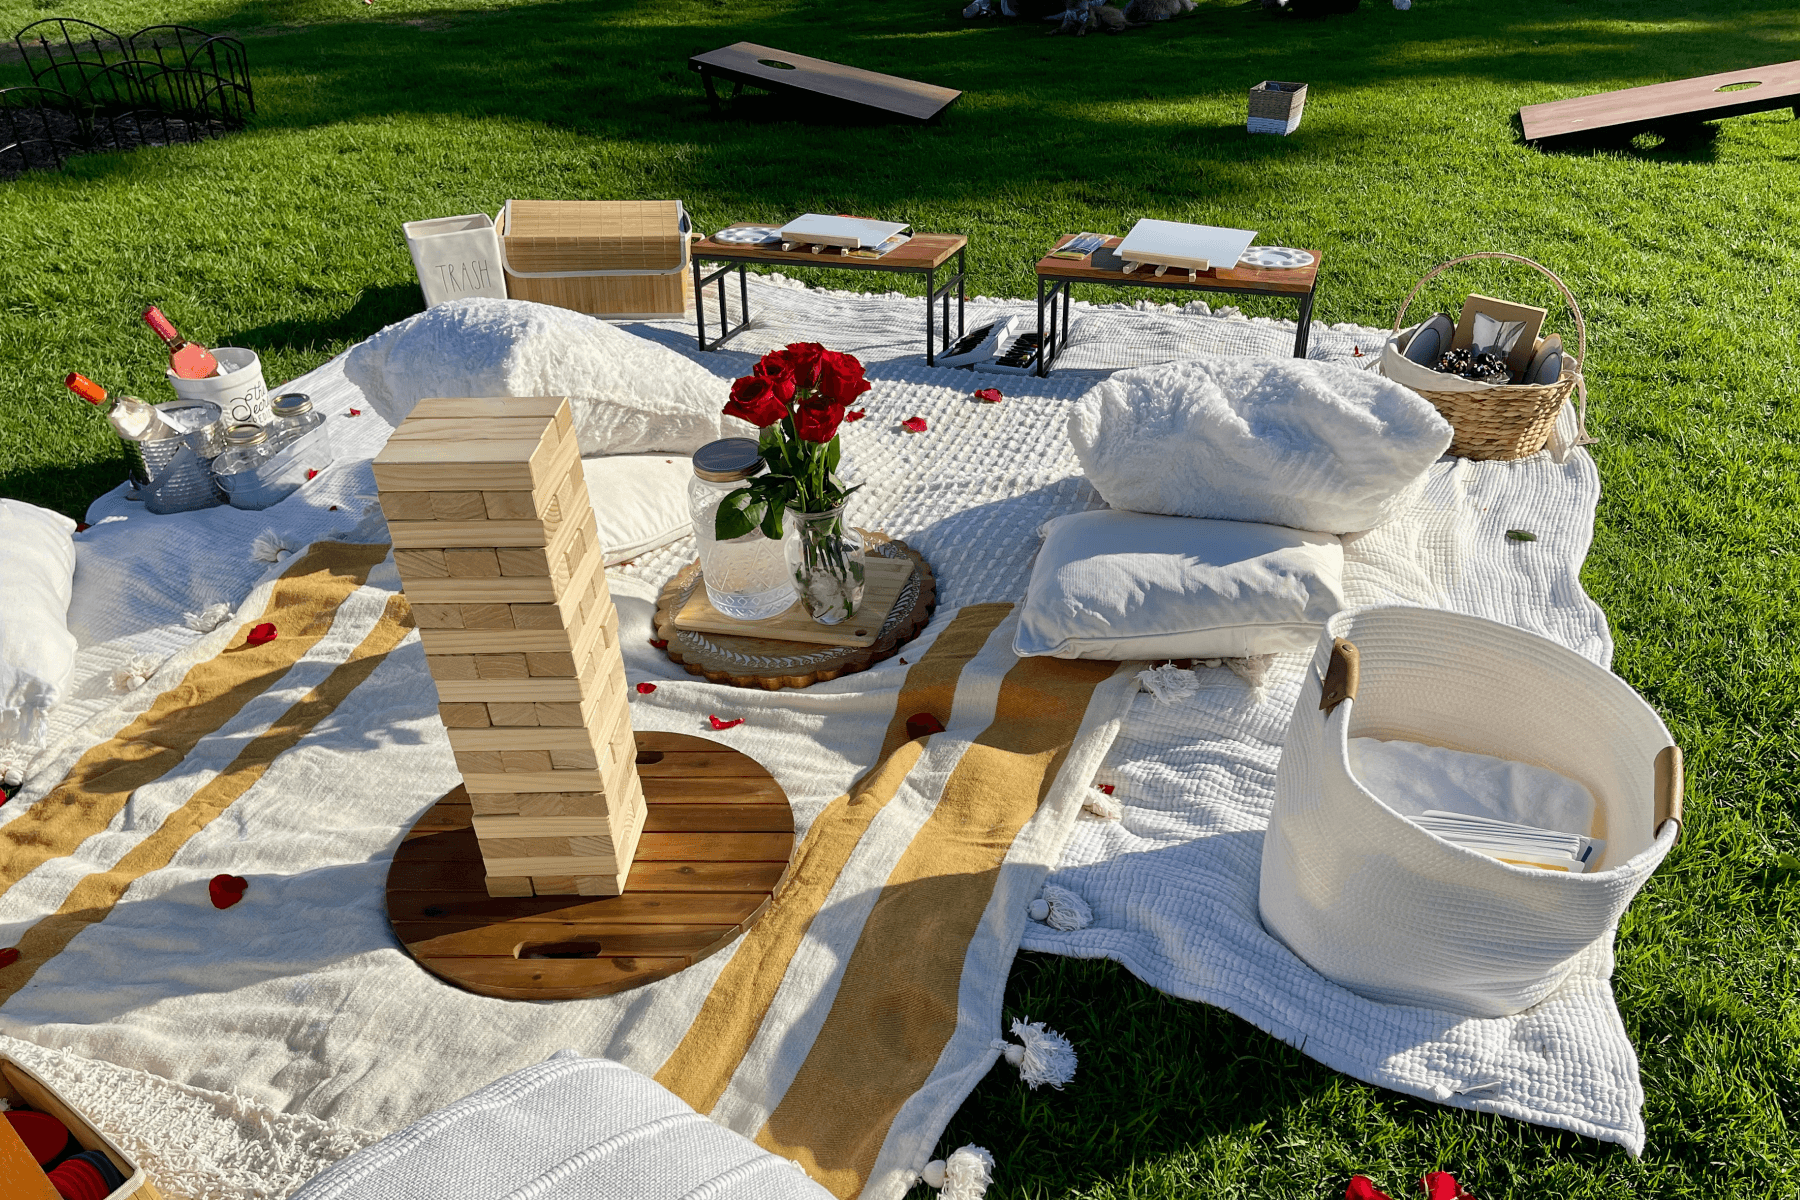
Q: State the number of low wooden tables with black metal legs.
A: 2